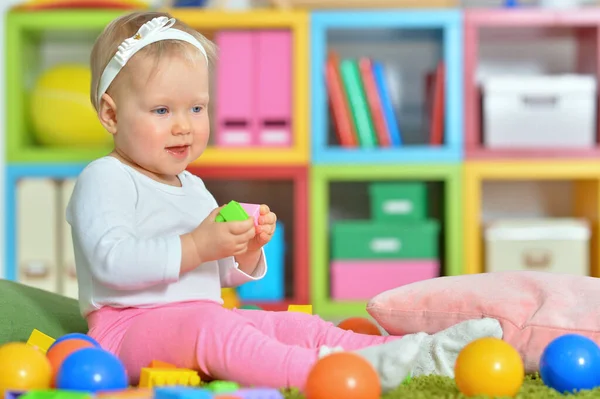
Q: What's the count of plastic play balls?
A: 8